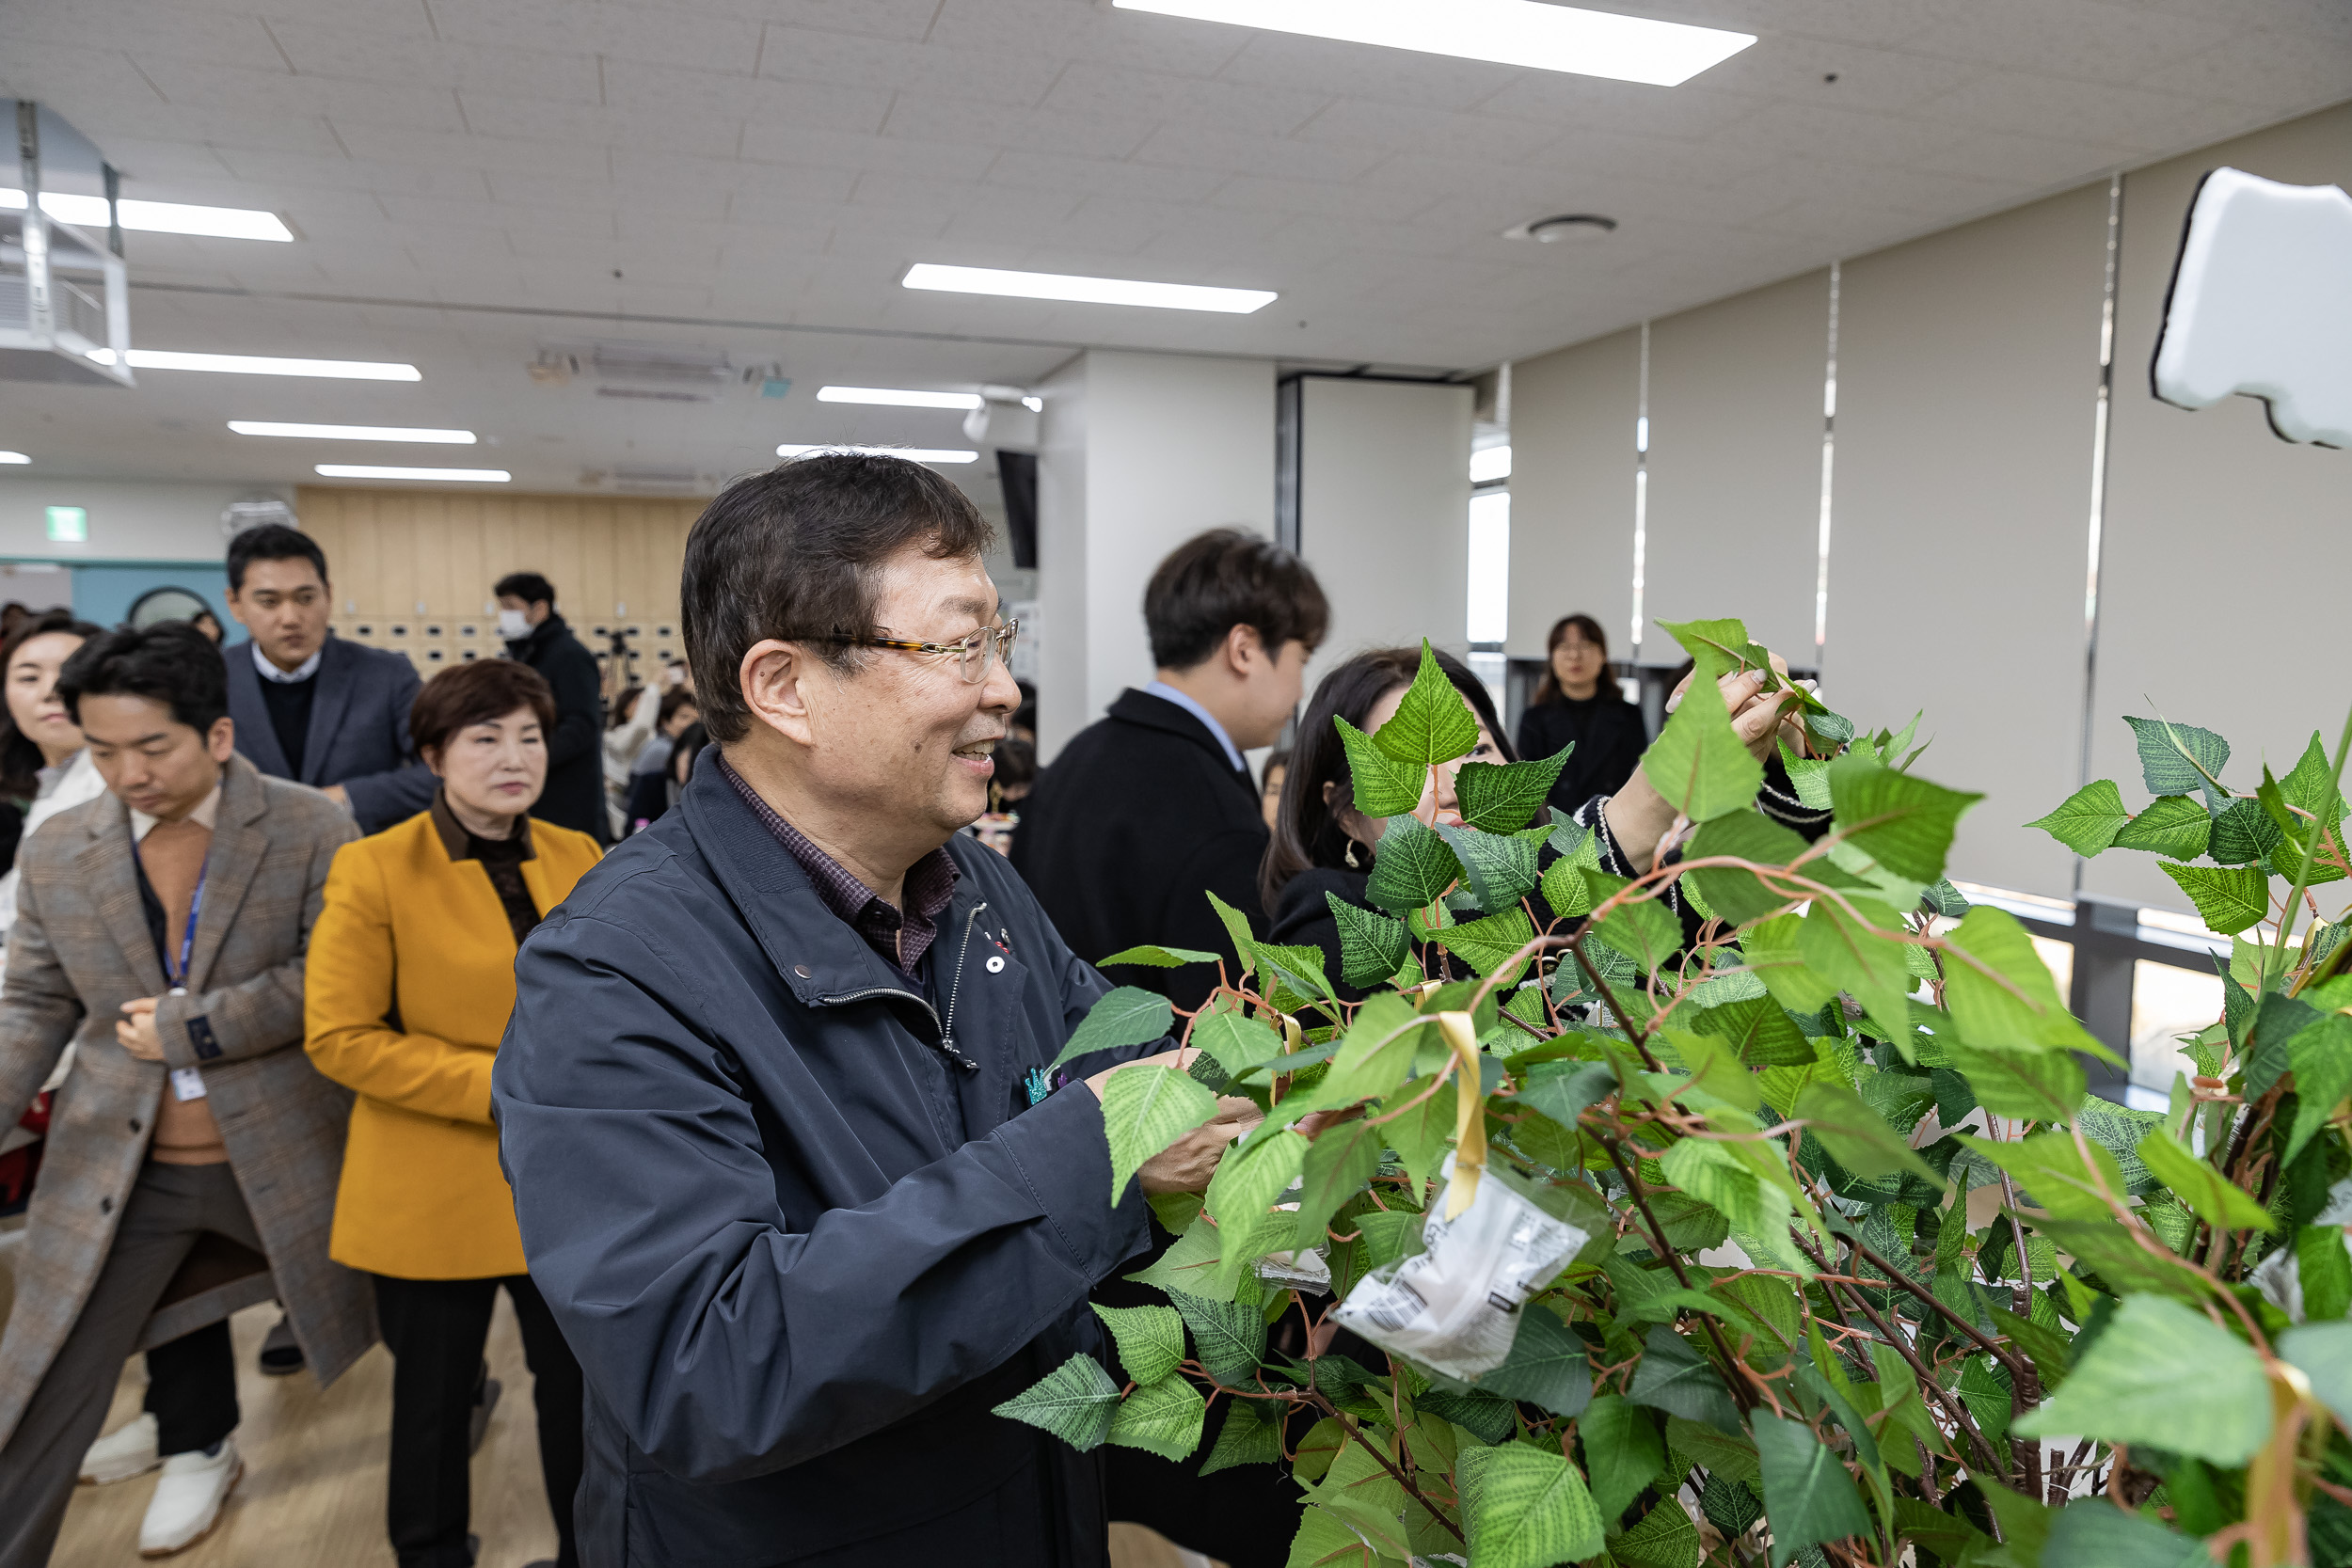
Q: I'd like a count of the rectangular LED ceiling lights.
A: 9